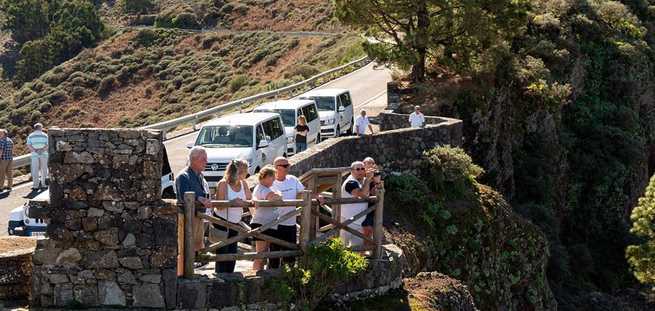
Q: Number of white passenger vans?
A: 3